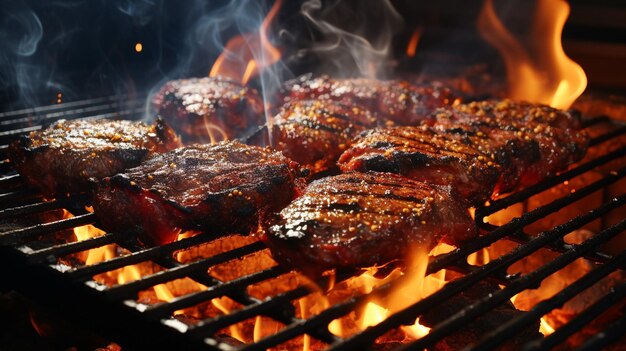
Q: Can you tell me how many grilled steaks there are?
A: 8